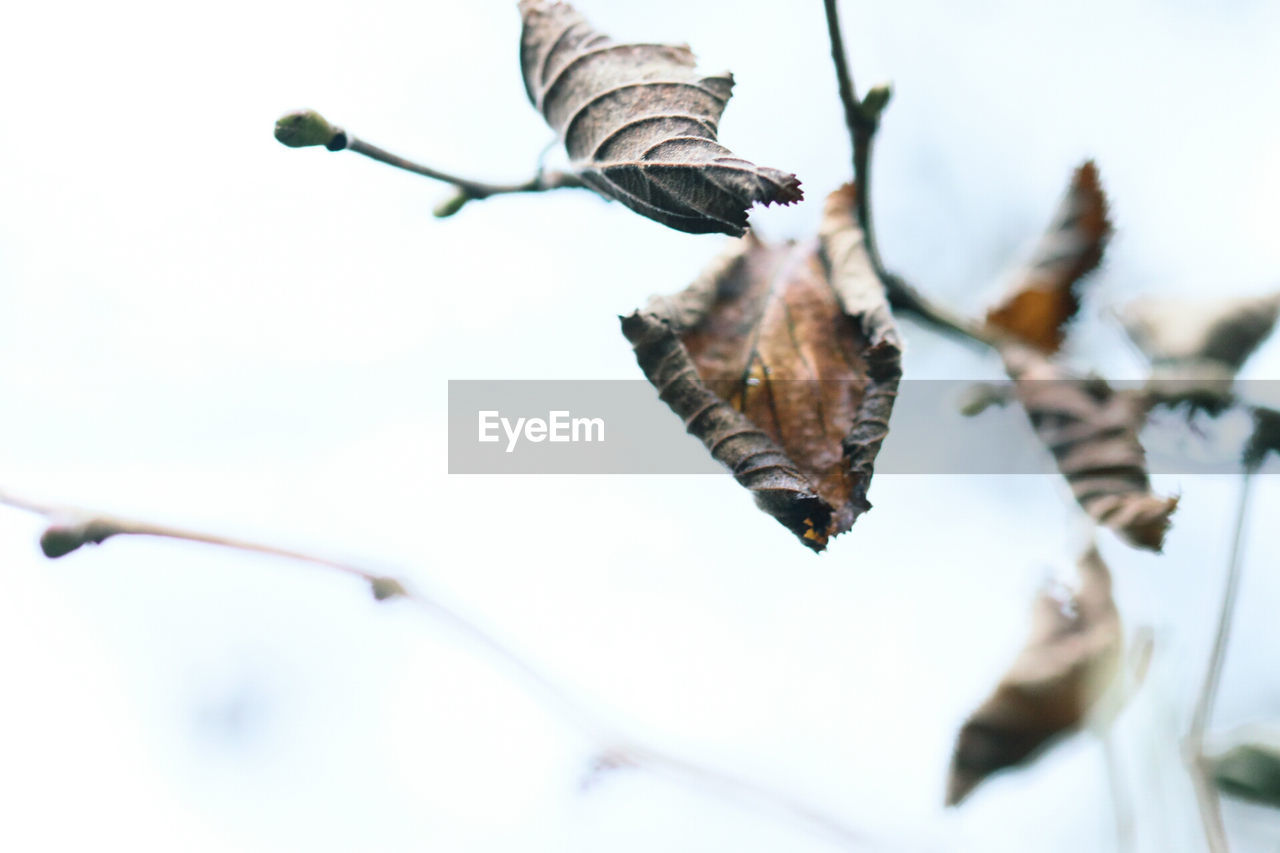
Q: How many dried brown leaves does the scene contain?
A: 6